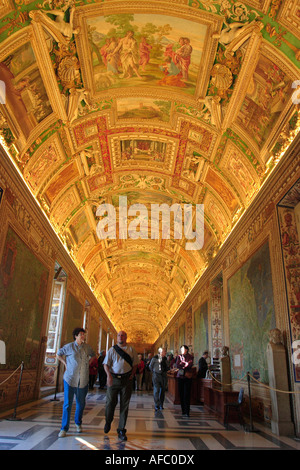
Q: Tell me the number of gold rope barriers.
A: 3